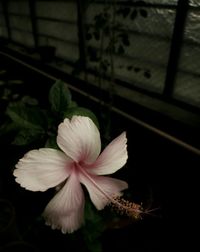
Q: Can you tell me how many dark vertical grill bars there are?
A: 4